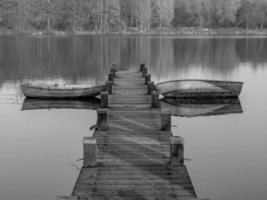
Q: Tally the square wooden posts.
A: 14